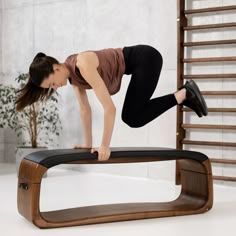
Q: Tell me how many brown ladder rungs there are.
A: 11